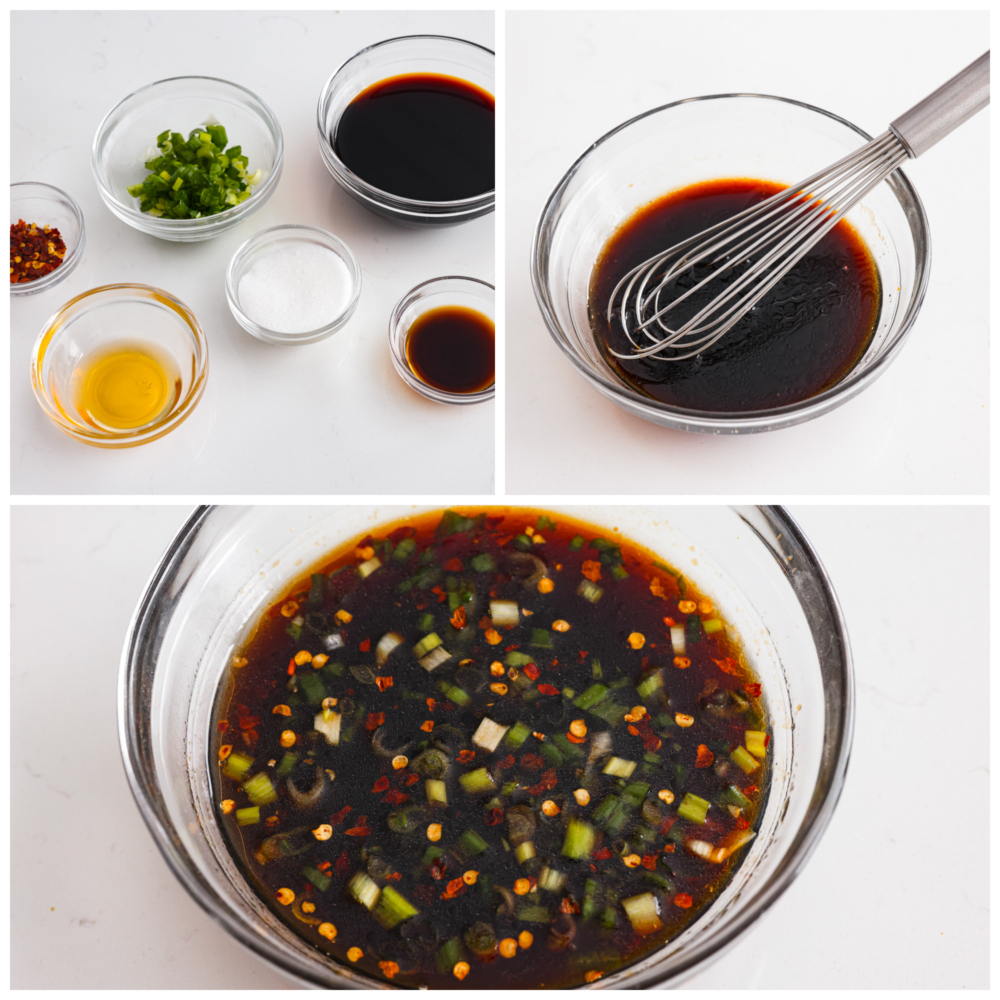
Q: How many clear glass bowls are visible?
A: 8